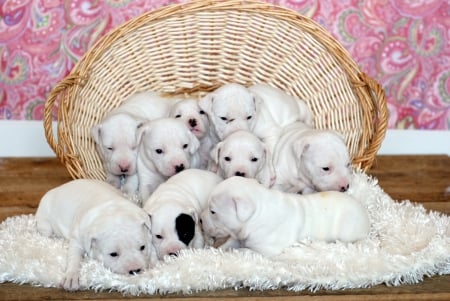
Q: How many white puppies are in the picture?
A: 9